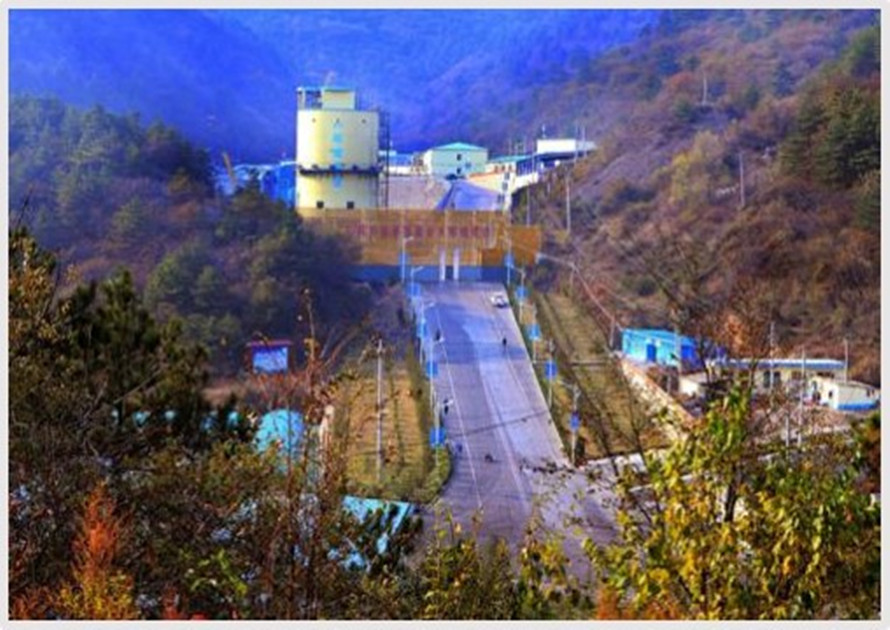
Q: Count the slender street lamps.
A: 10